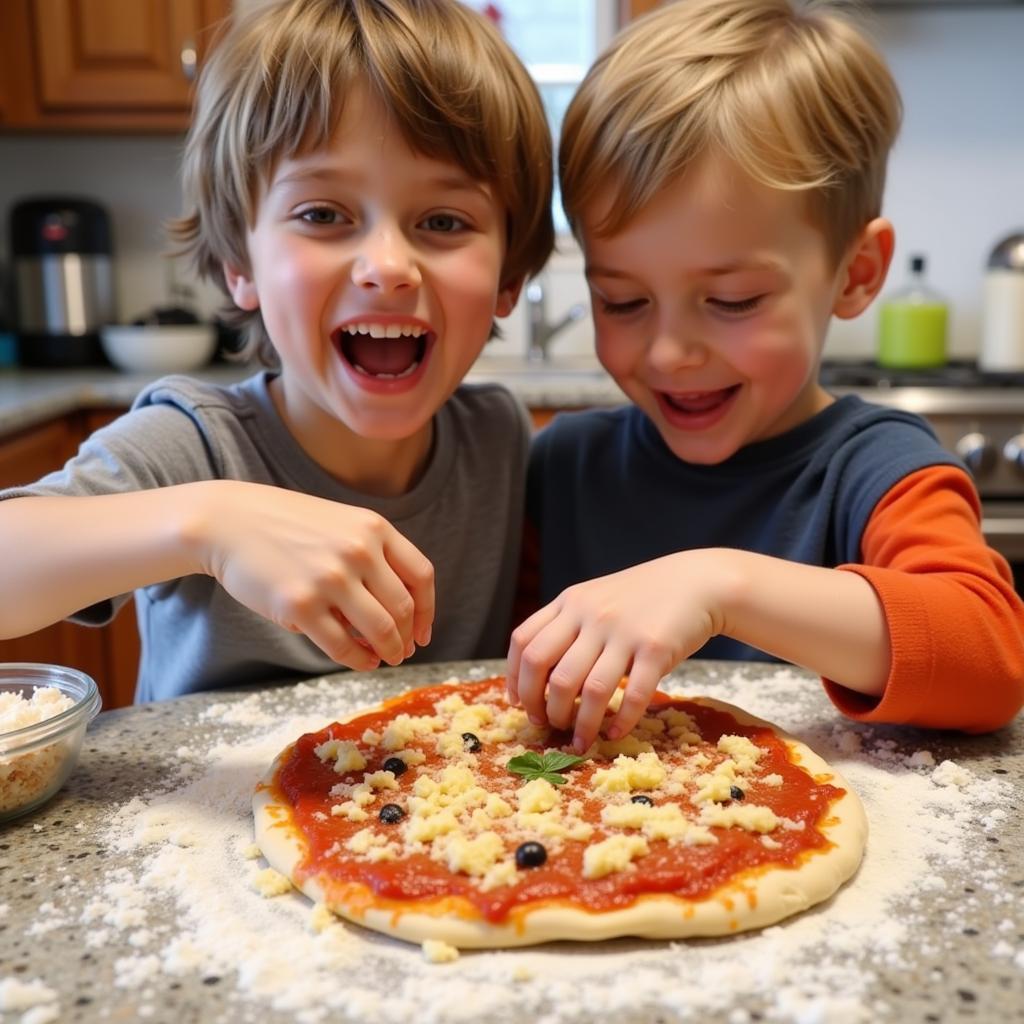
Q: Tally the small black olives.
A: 6